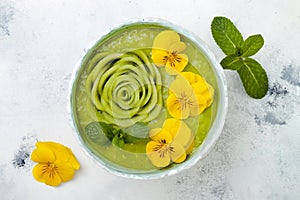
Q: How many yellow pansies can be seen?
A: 4